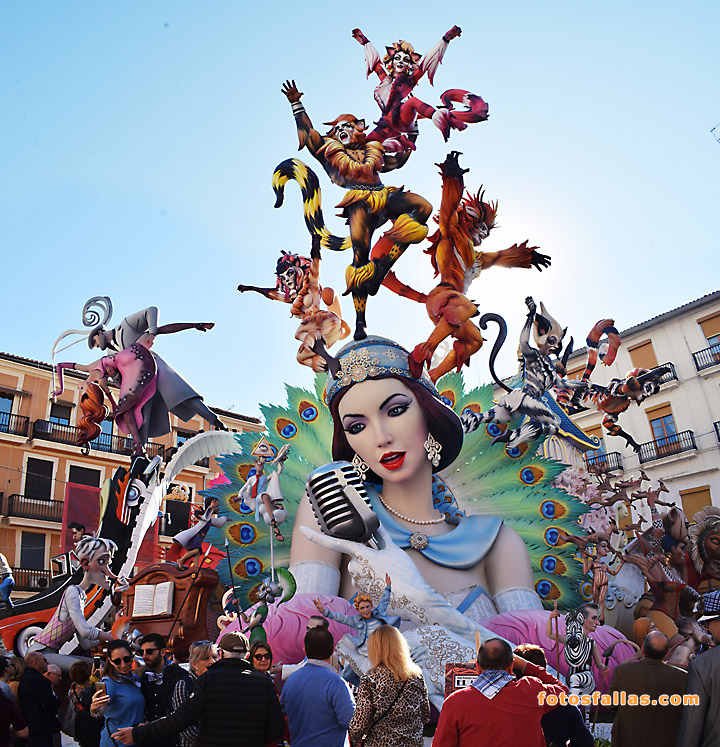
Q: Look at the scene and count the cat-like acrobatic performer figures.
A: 6